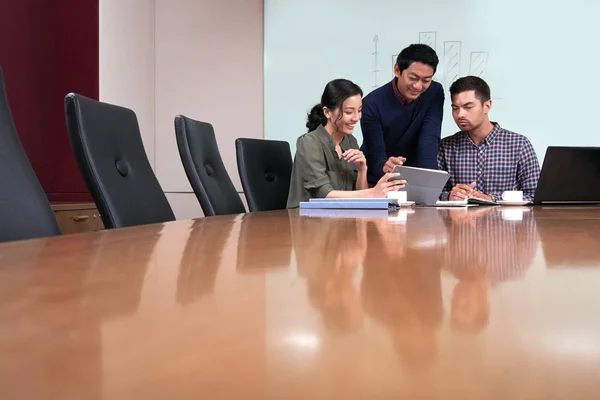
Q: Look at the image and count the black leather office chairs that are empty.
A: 4